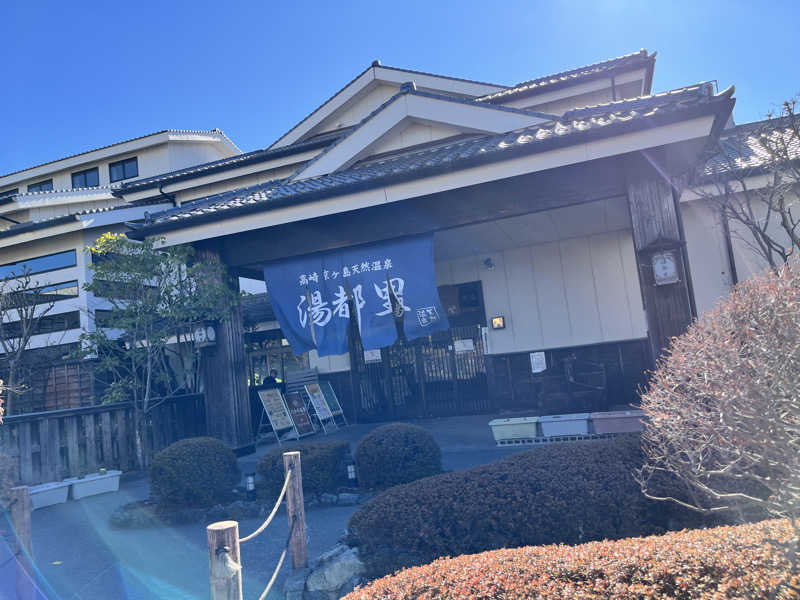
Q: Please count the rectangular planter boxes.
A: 5